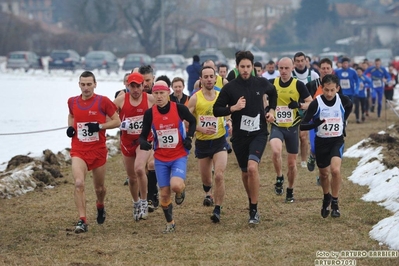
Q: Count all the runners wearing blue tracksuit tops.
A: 3